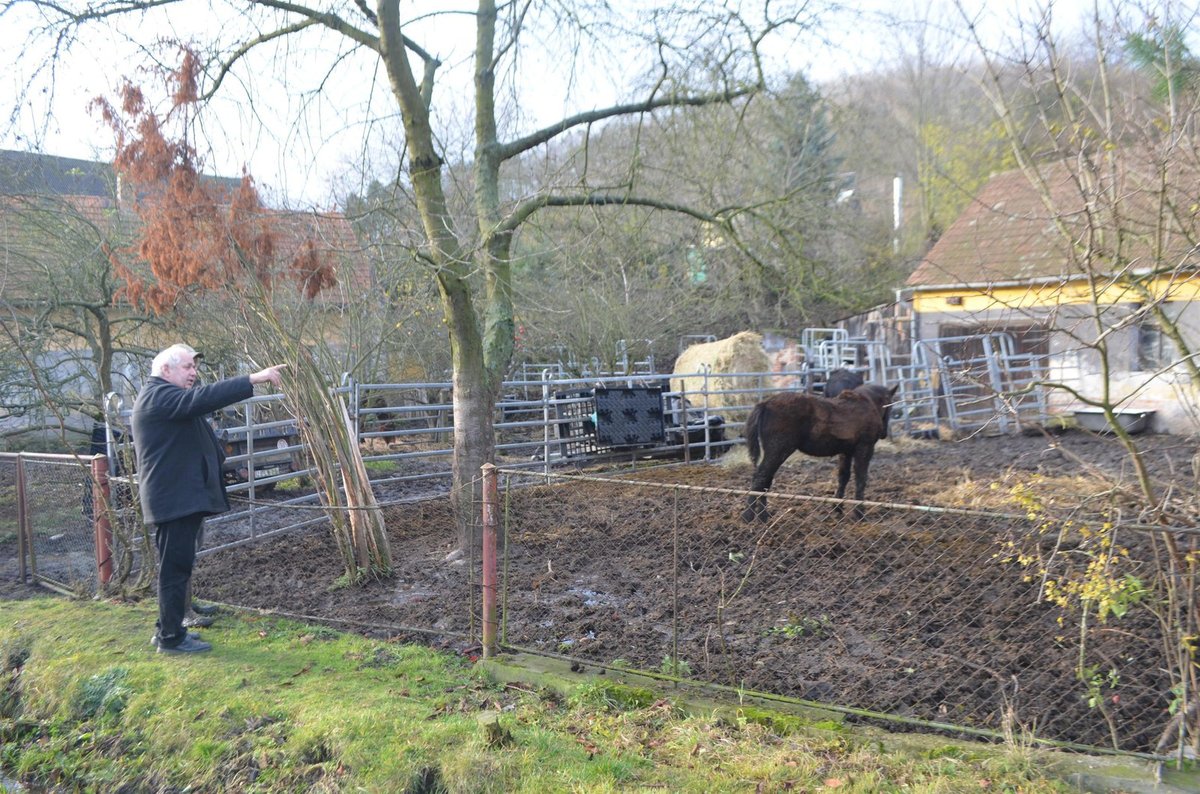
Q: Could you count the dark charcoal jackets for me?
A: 1